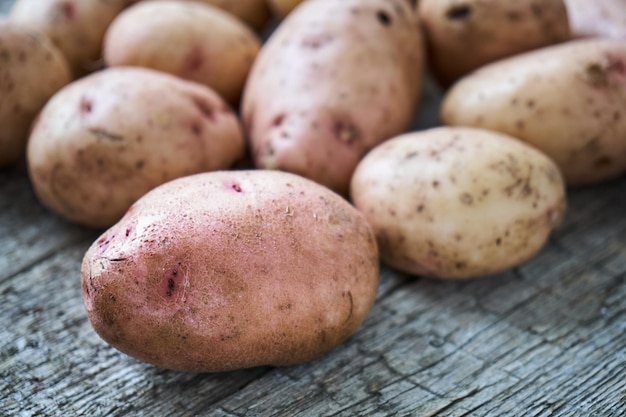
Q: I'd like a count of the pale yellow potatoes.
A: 2